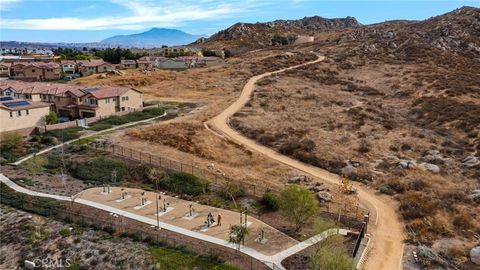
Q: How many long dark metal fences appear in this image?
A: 2